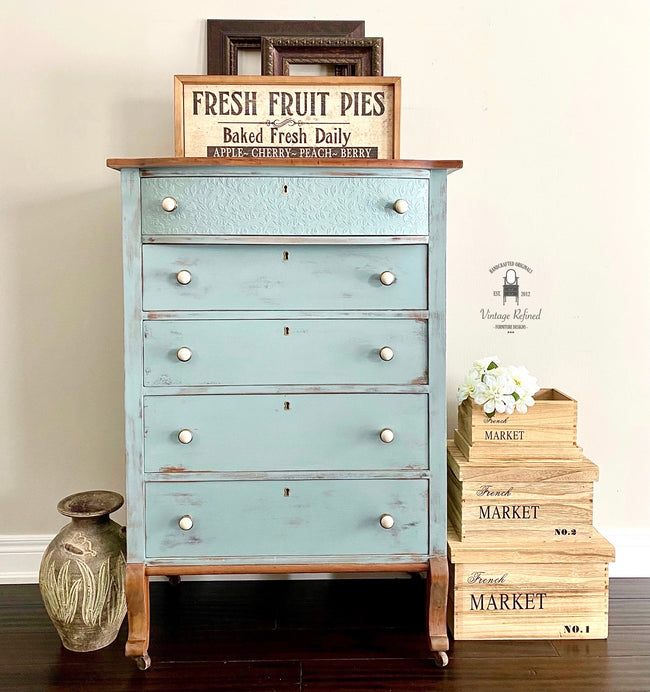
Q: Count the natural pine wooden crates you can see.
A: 3